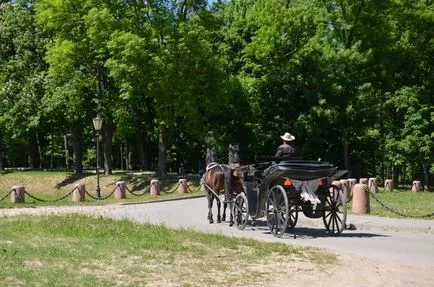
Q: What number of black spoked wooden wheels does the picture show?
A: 4